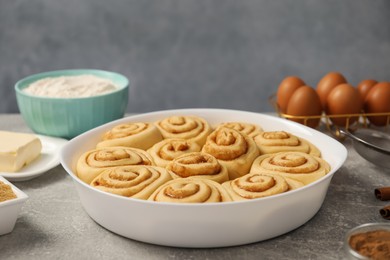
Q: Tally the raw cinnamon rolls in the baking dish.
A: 12